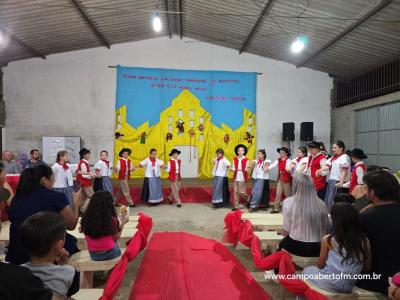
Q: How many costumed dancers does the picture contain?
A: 14